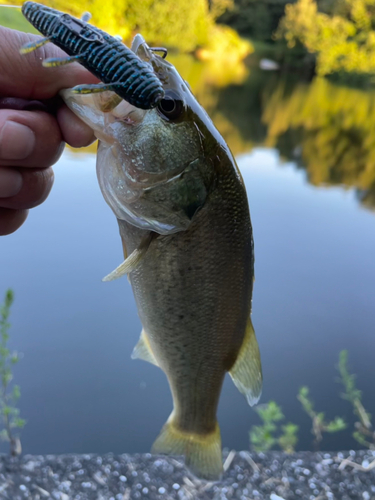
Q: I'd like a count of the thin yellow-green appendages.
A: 3